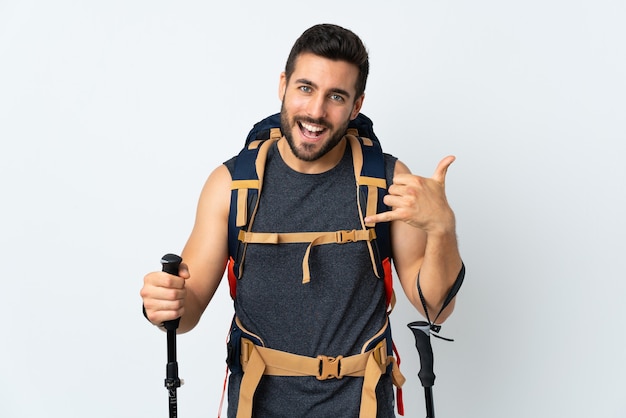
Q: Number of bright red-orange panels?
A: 2